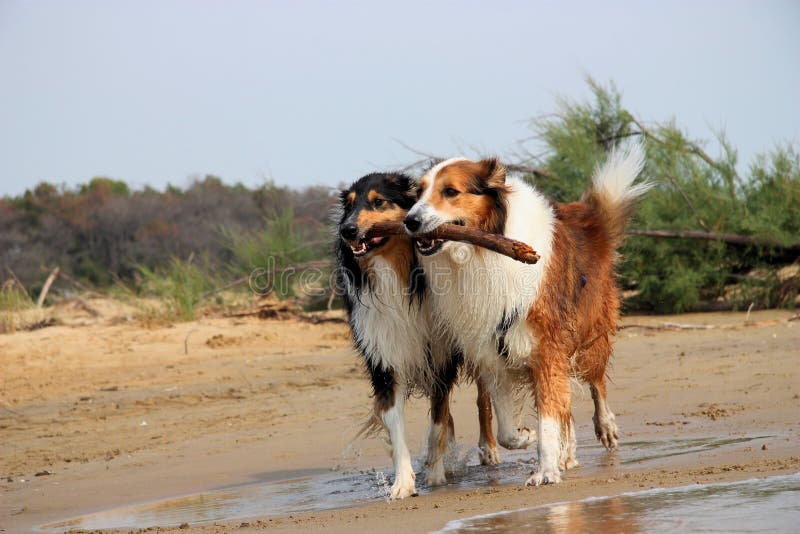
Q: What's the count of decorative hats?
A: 0